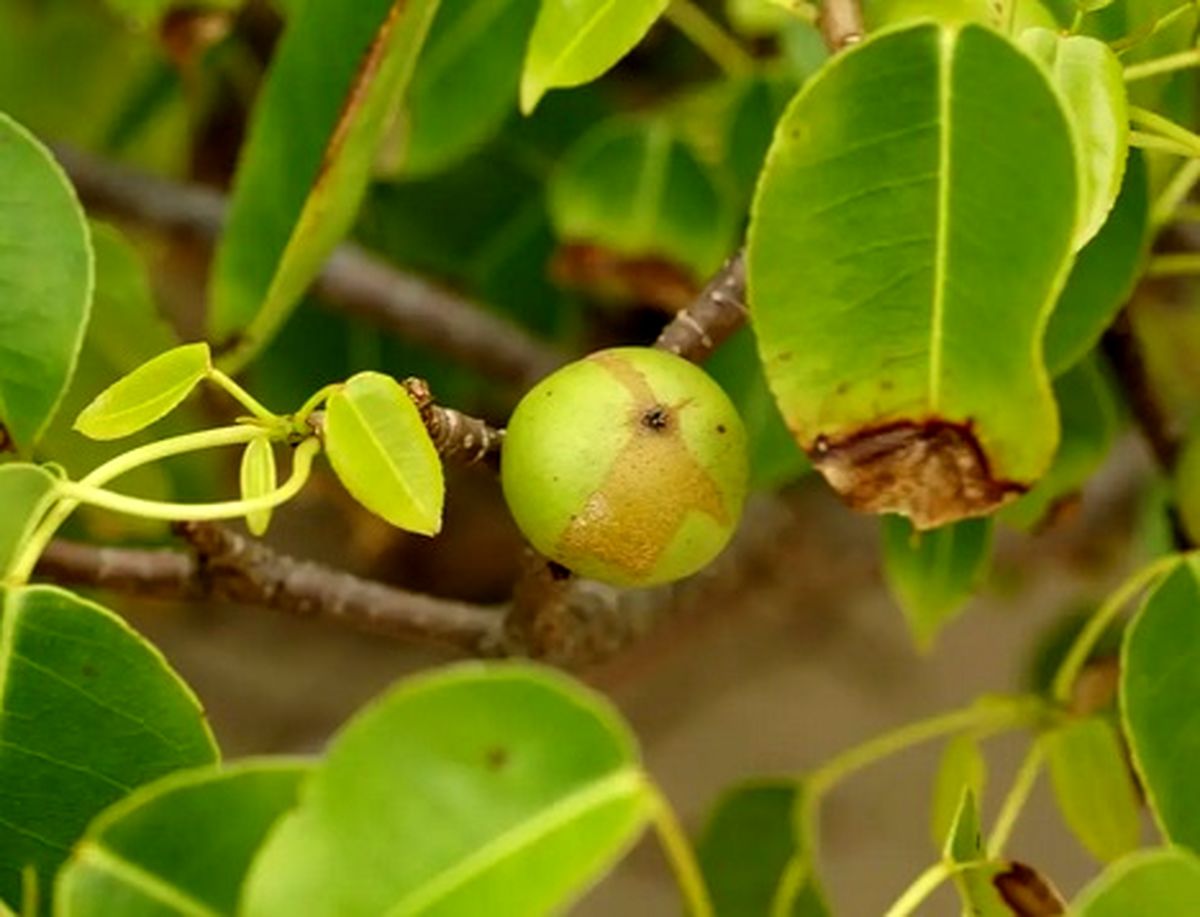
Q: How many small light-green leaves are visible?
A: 3